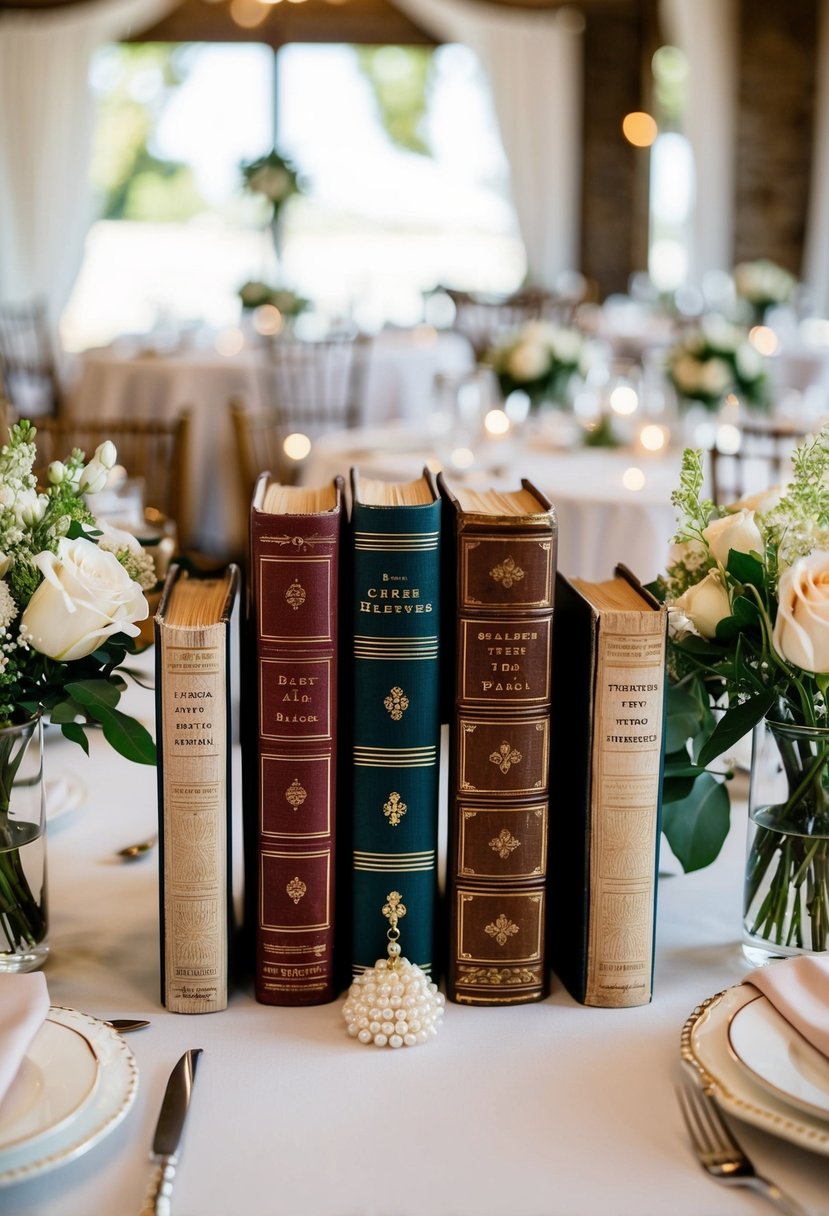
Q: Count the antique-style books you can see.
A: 5